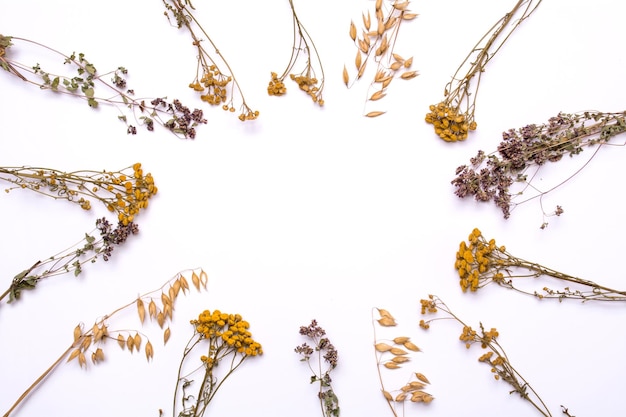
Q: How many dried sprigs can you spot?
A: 14